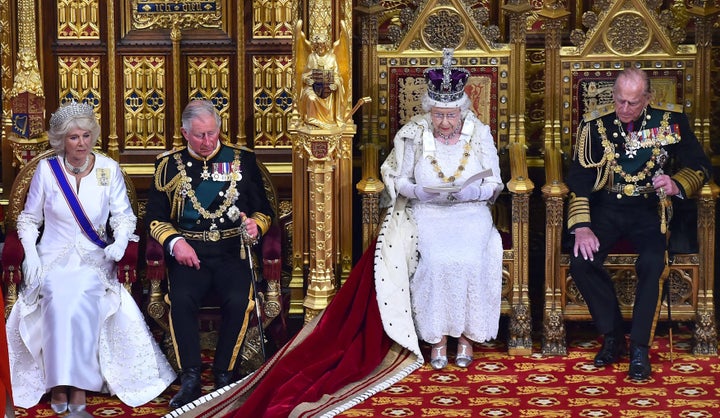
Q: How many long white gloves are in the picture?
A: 4